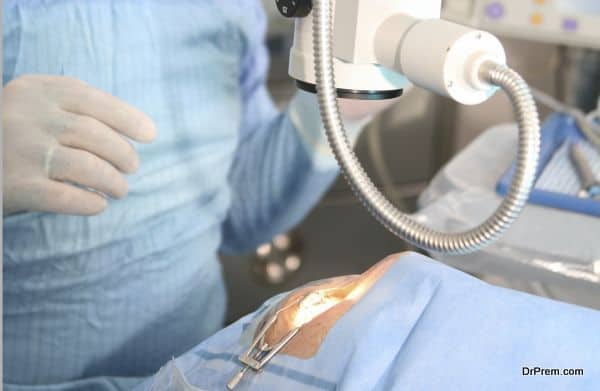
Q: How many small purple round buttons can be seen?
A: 2